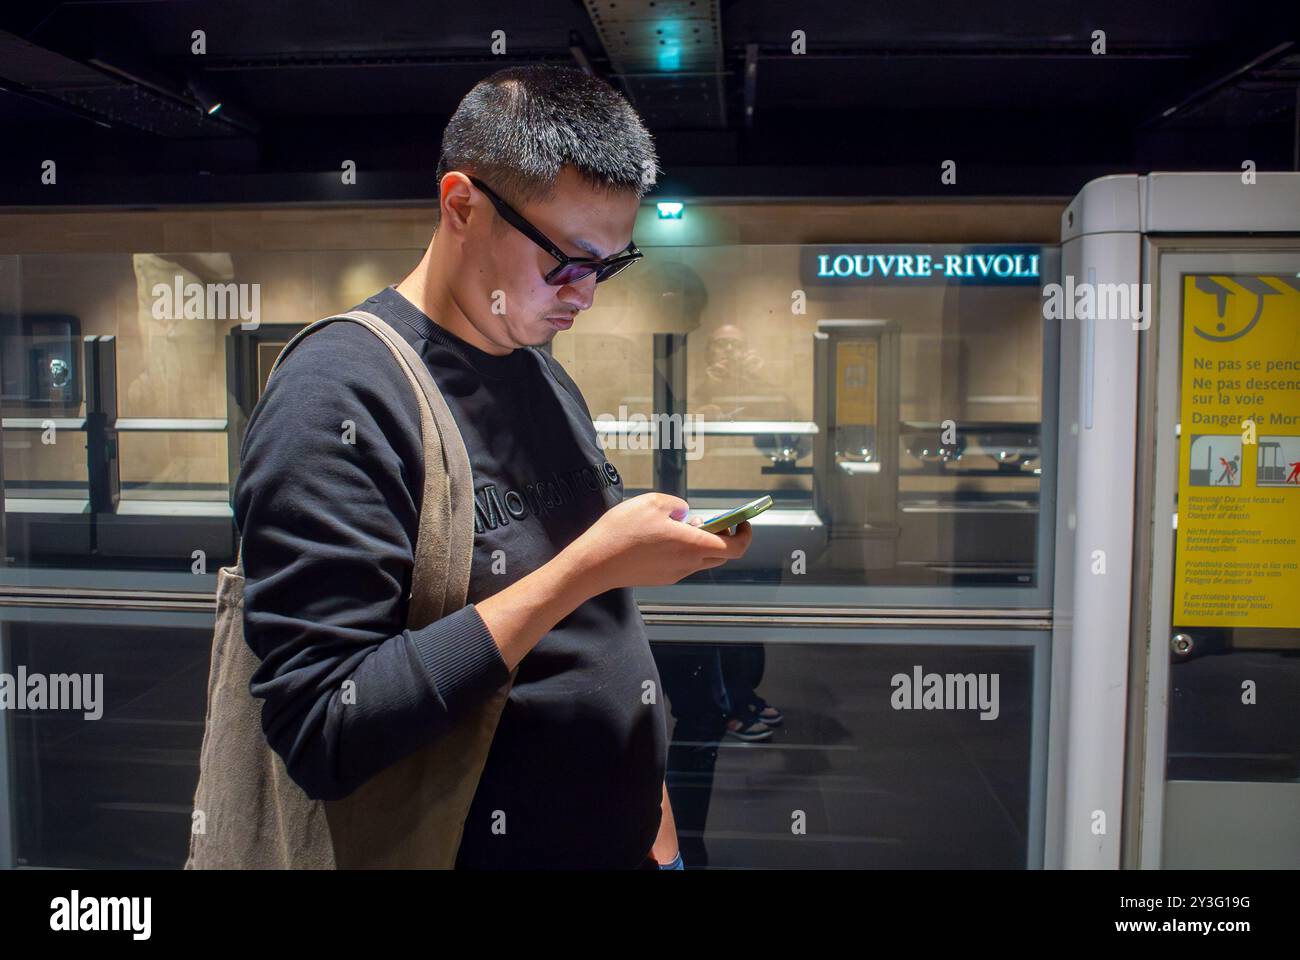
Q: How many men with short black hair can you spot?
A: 1